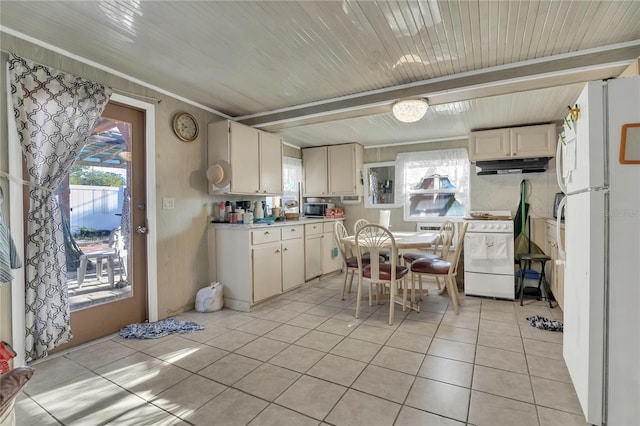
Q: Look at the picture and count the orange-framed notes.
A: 1